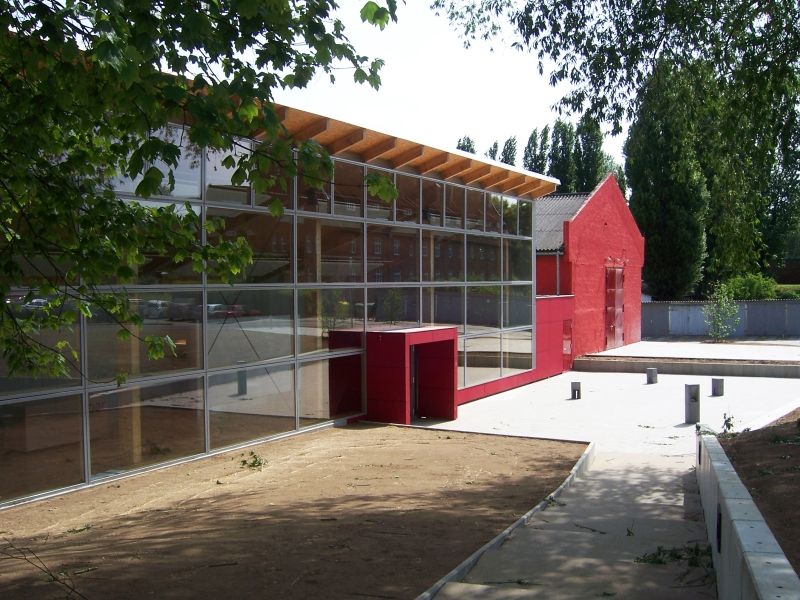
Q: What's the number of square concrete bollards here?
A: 4